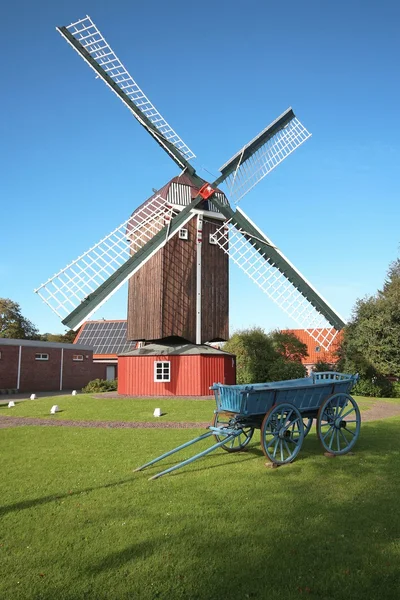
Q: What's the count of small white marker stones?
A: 5